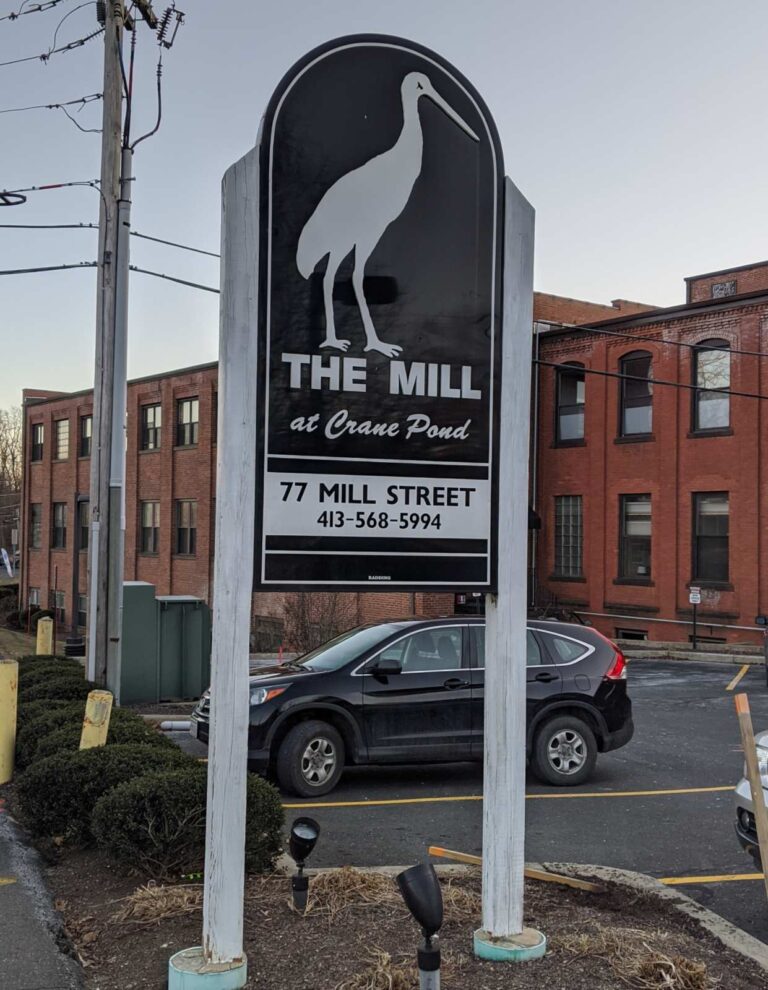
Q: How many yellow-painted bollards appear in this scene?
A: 3